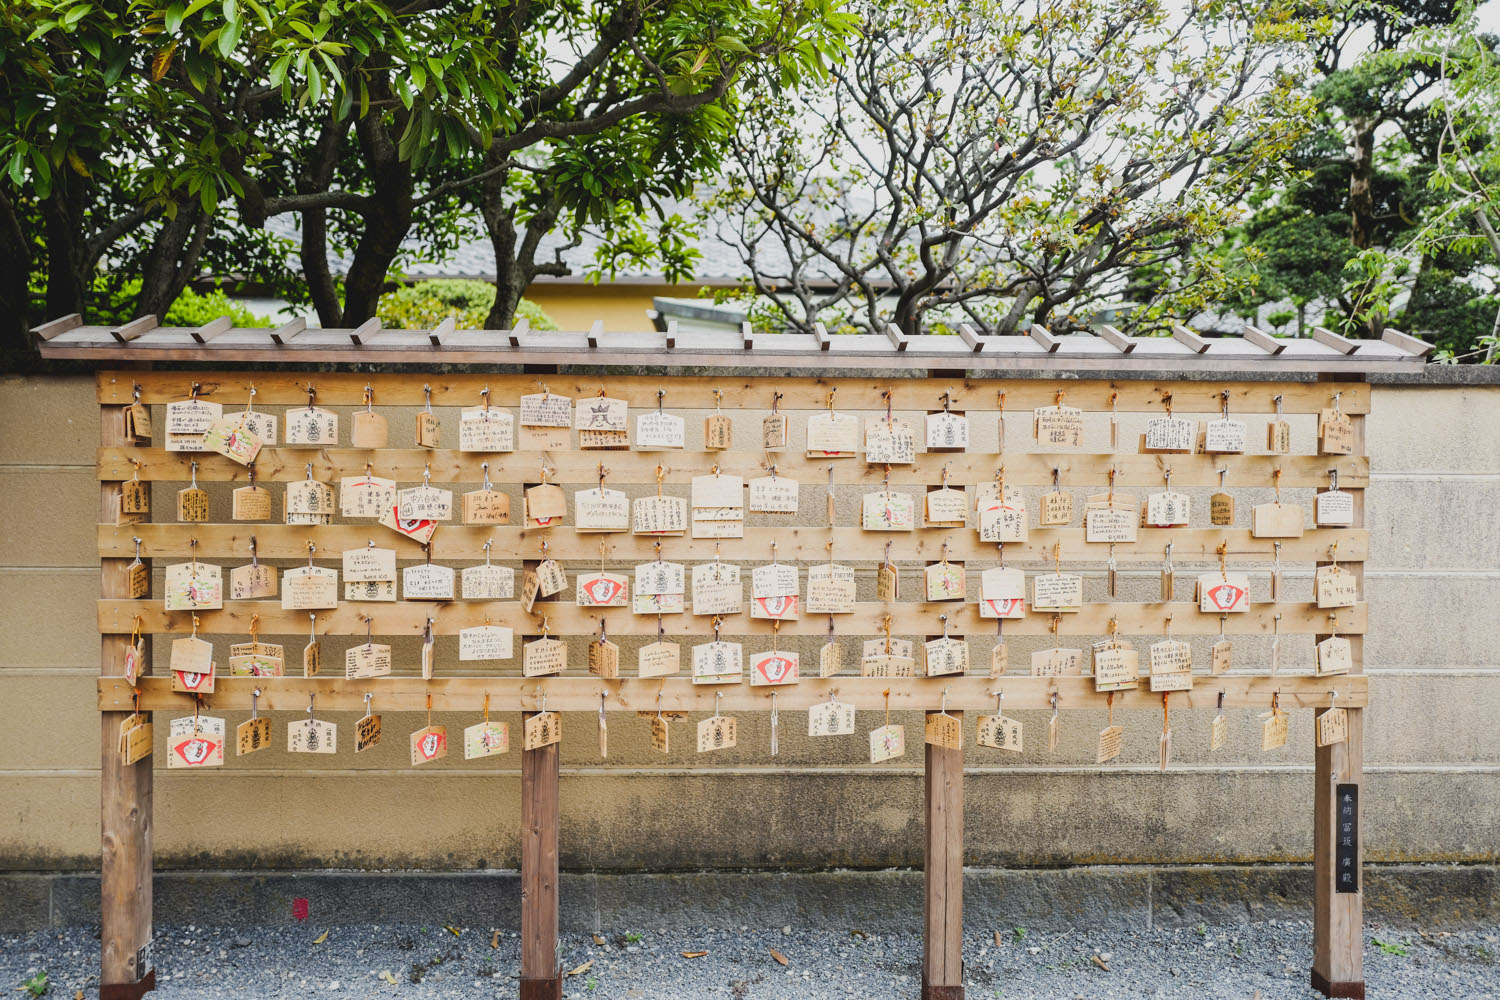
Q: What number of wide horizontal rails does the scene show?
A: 5